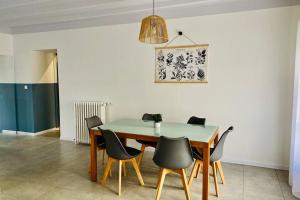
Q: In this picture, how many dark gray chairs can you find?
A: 6